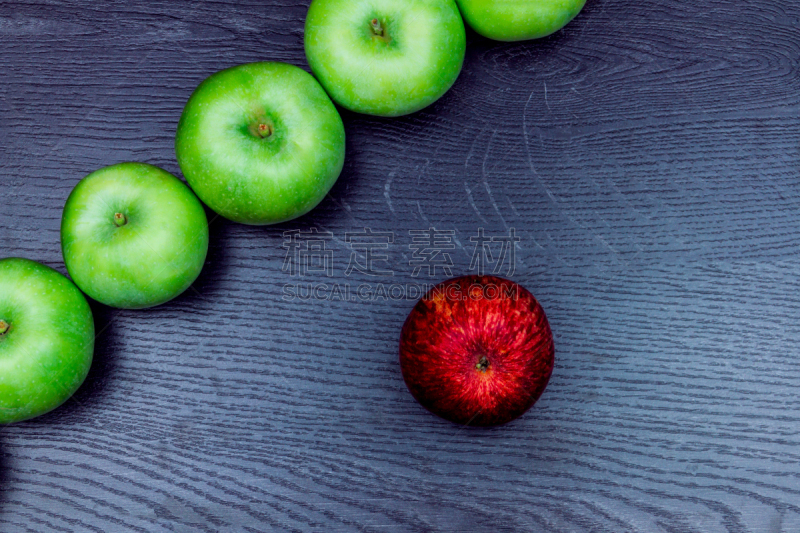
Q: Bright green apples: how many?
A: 5